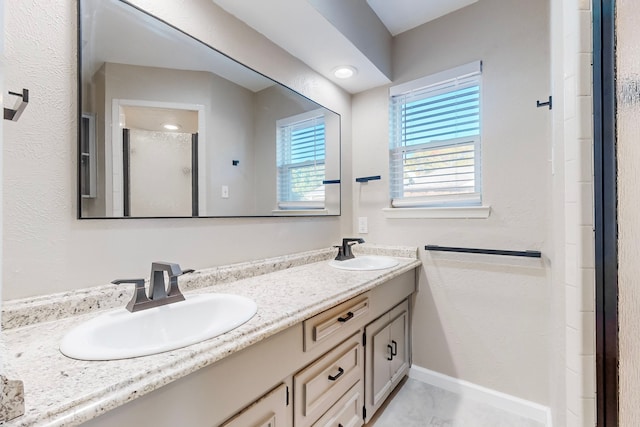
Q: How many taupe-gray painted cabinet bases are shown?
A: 1